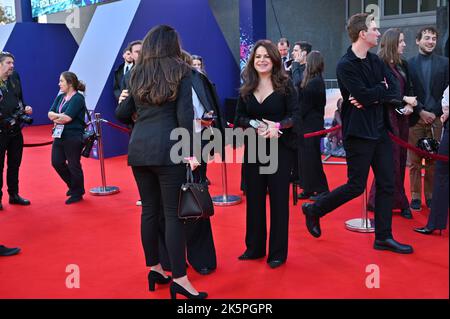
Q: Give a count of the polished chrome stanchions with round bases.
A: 3